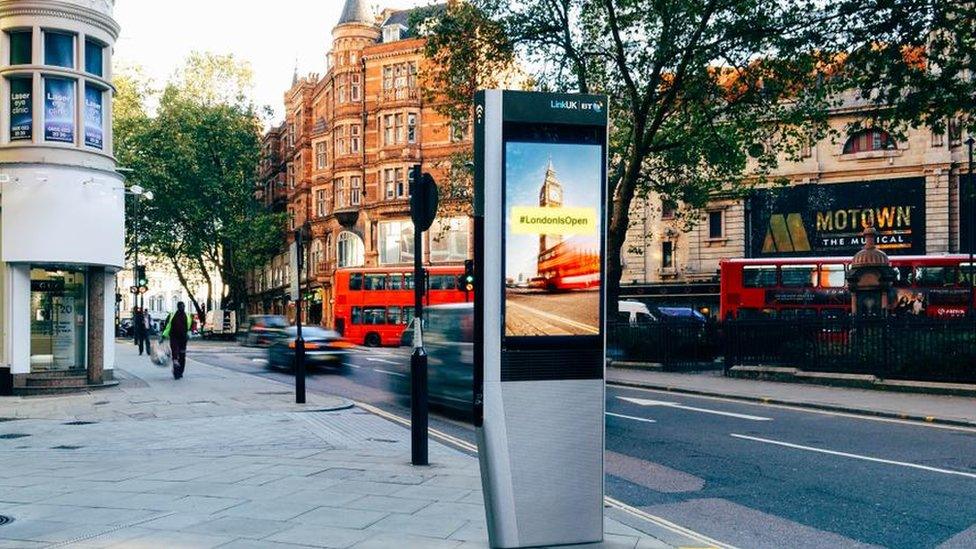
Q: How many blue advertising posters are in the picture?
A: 3